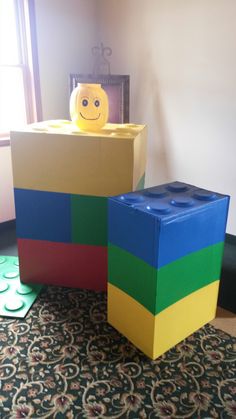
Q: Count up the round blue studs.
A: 6